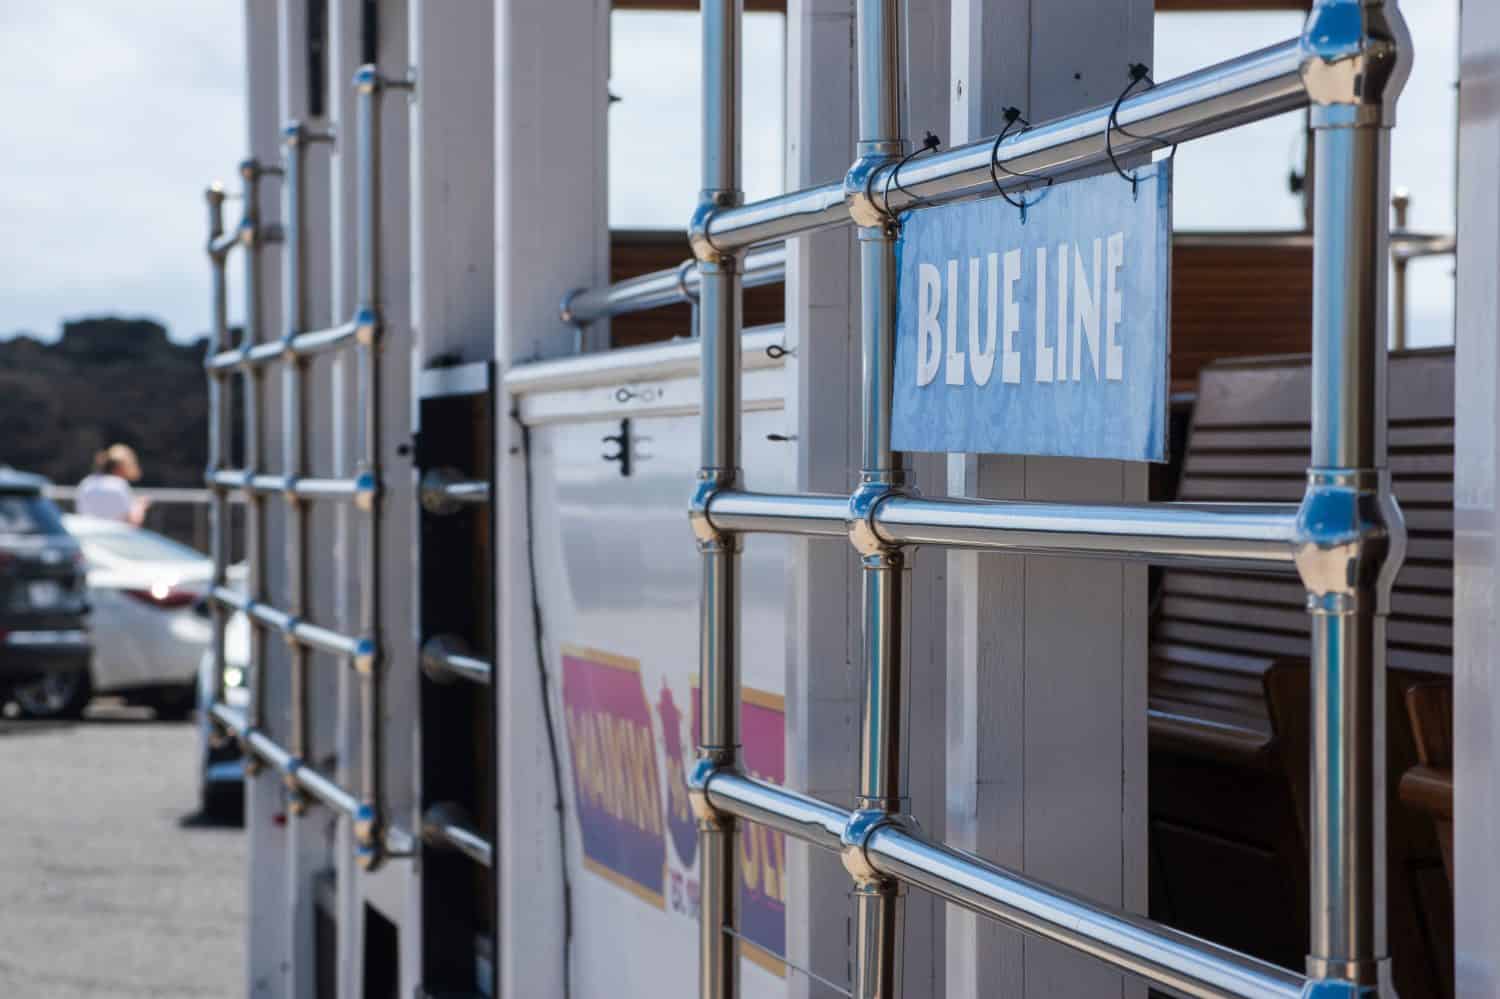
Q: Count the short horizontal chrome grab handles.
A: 3